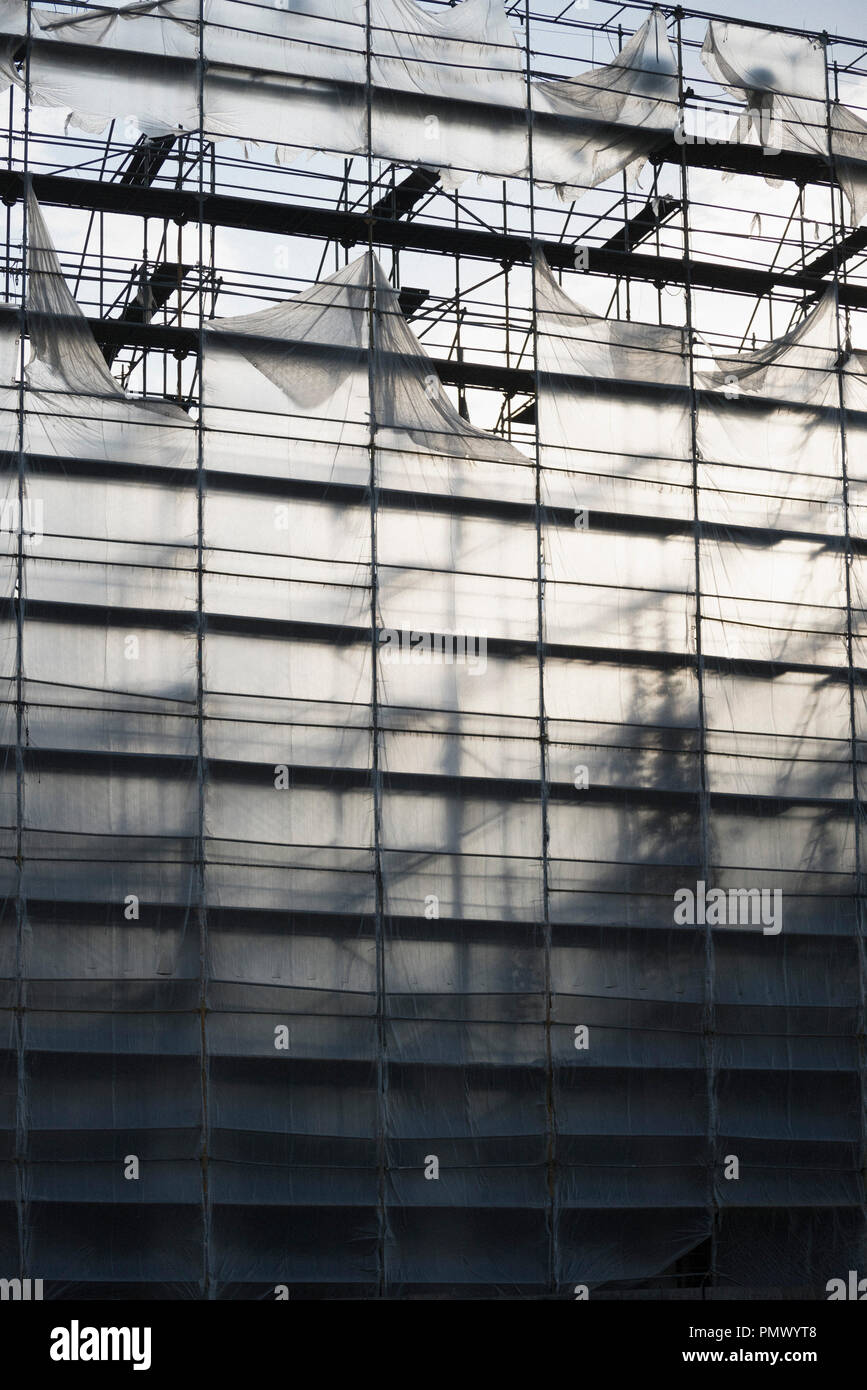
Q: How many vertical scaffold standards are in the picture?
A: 6